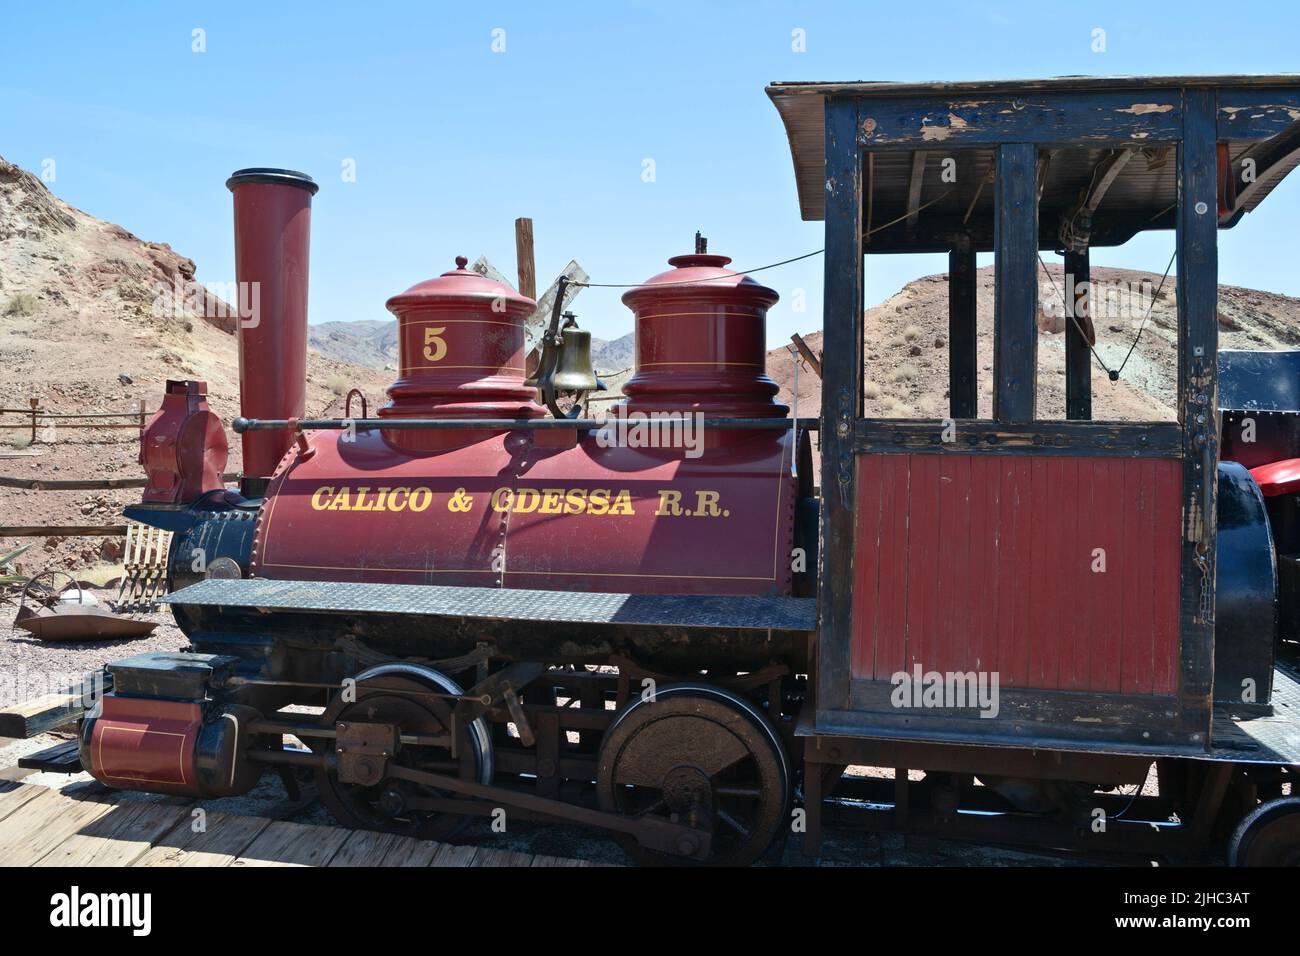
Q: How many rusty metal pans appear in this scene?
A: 1